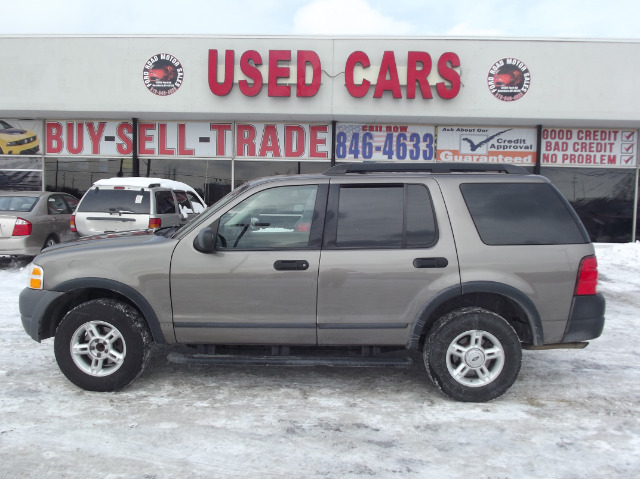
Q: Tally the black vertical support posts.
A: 3